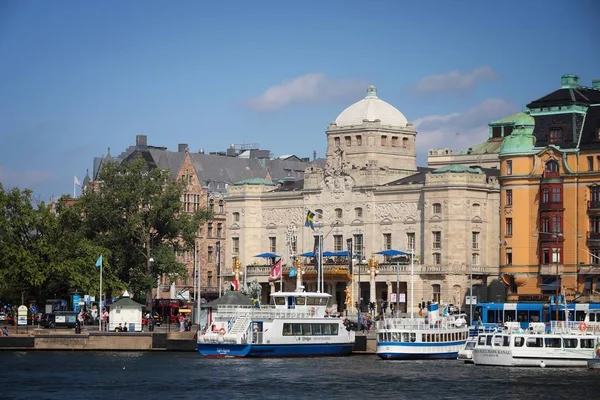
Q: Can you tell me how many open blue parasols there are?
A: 5